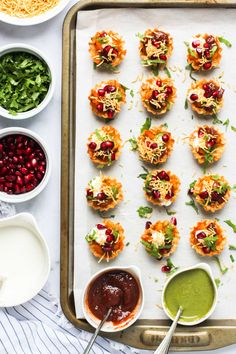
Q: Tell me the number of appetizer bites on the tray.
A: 15